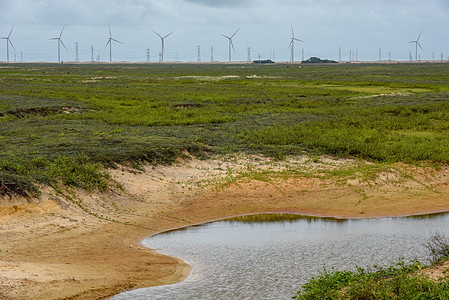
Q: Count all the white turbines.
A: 7